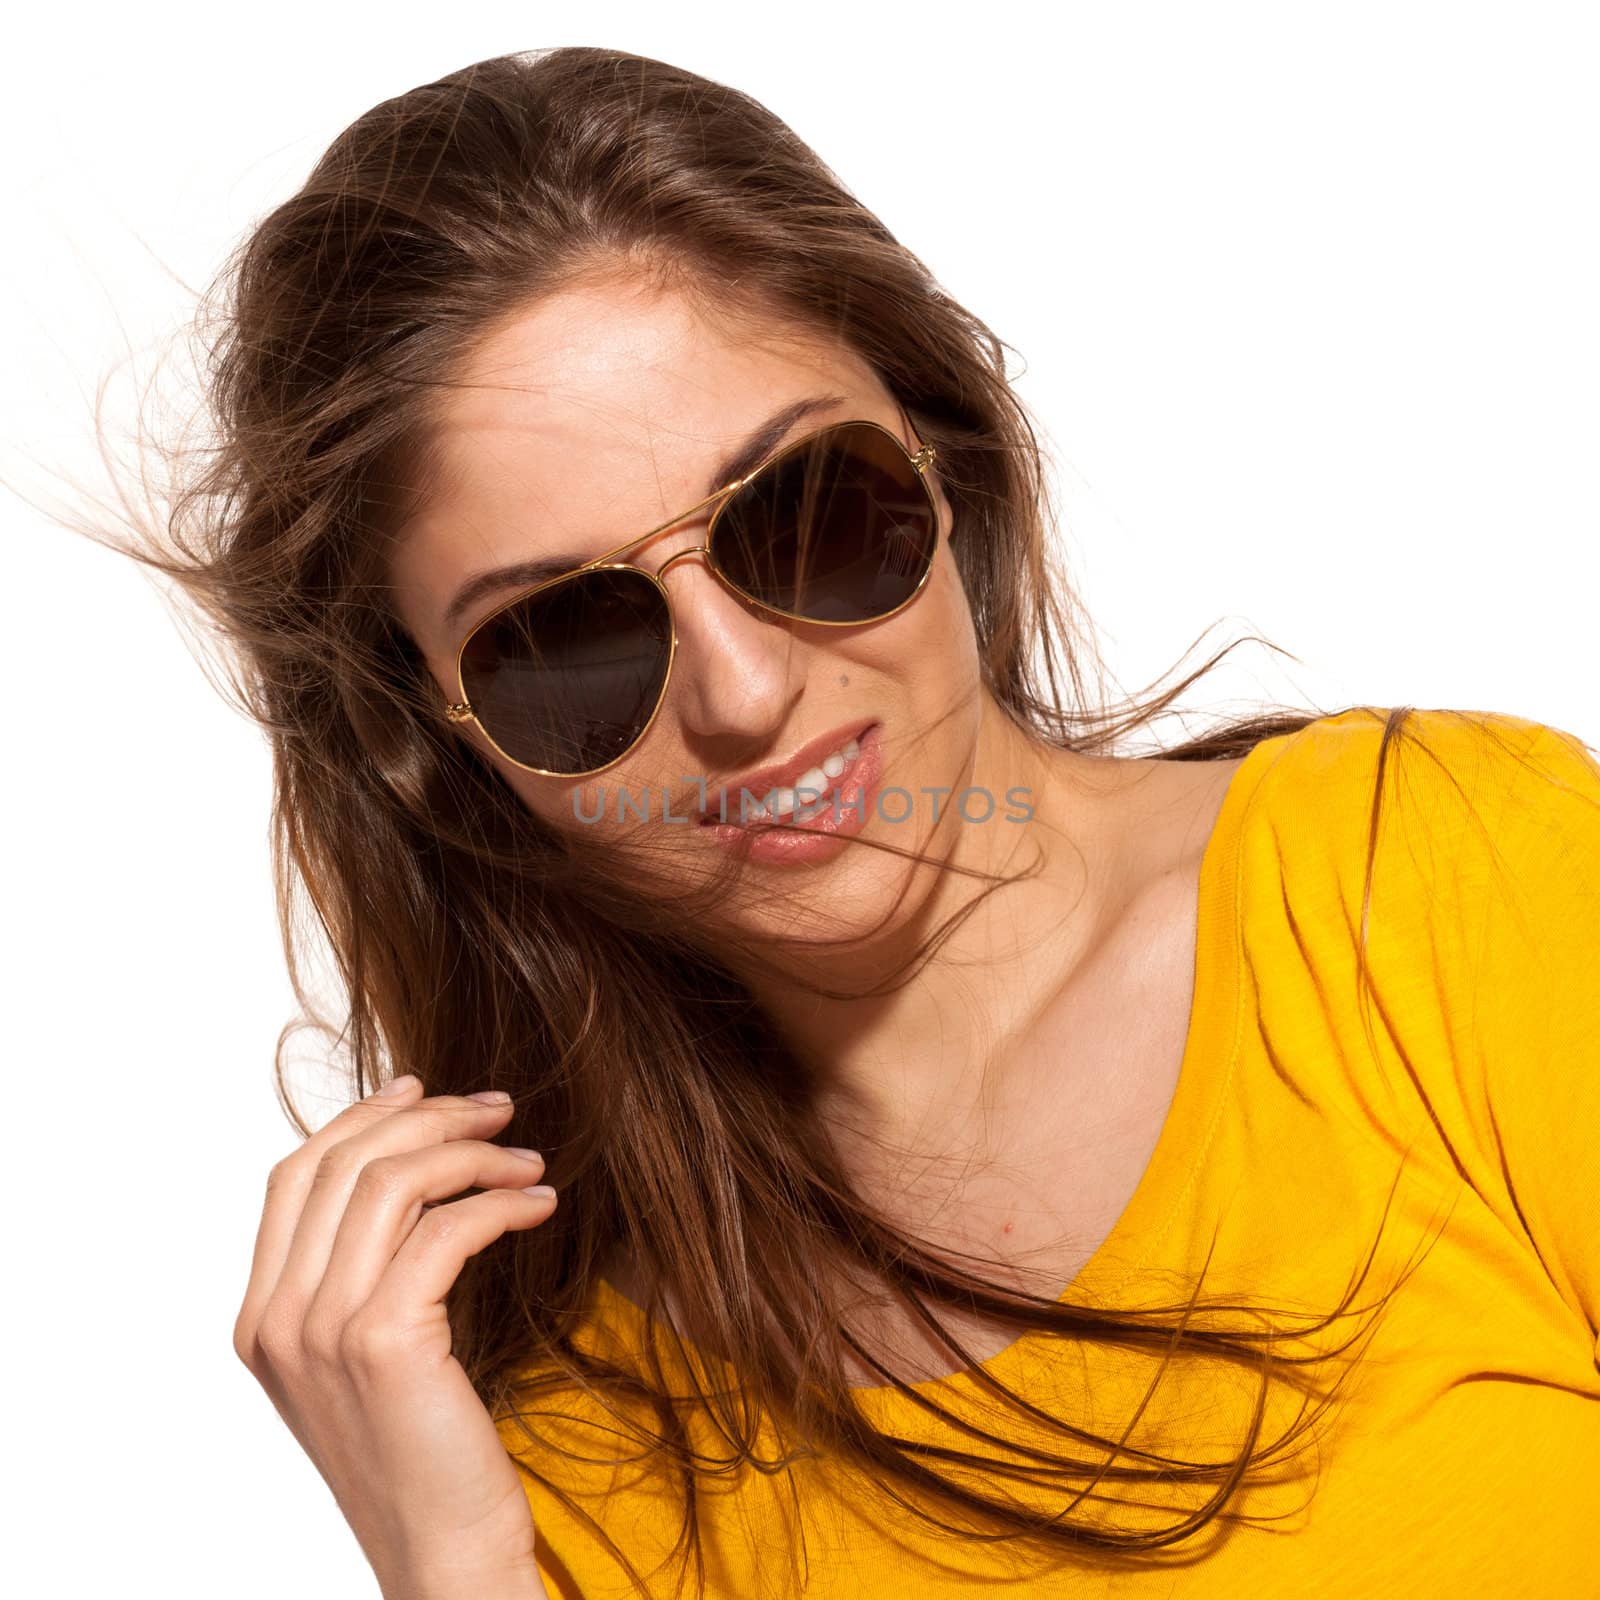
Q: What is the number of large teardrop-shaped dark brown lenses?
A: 2